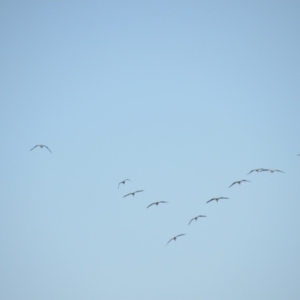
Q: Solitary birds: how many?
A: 1